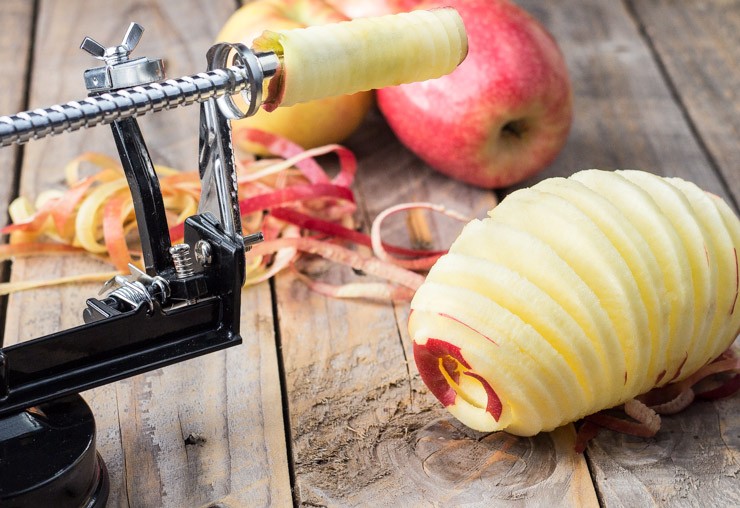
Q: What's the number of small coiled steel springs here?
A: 2